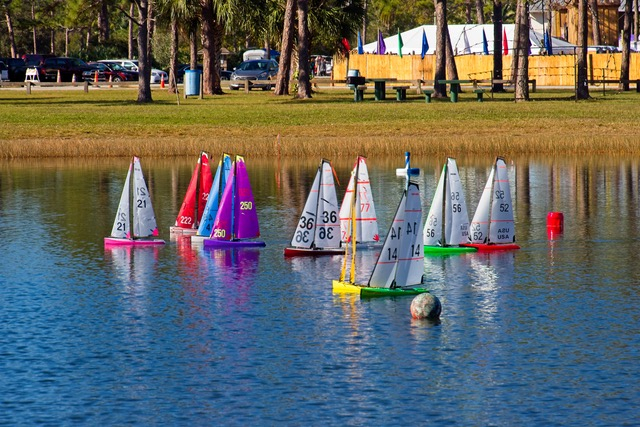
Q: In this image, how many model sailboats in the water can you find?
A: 10